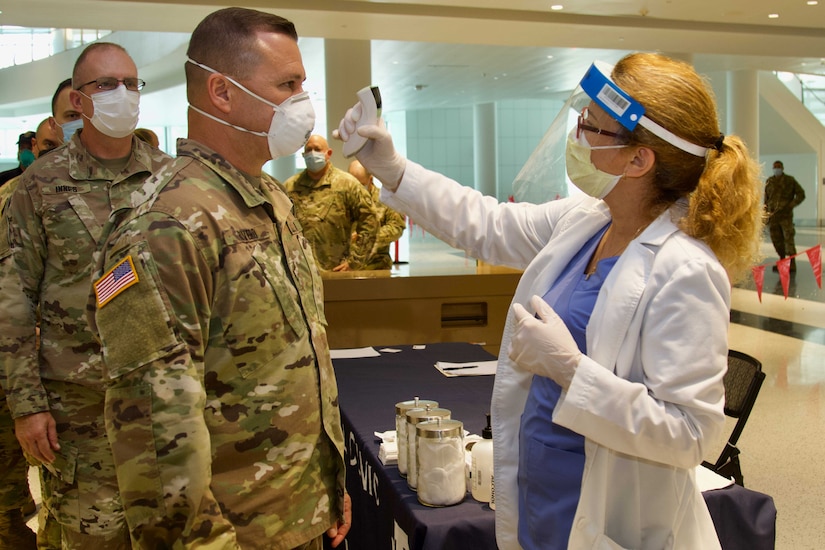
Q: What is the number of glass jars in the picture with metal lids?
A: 3